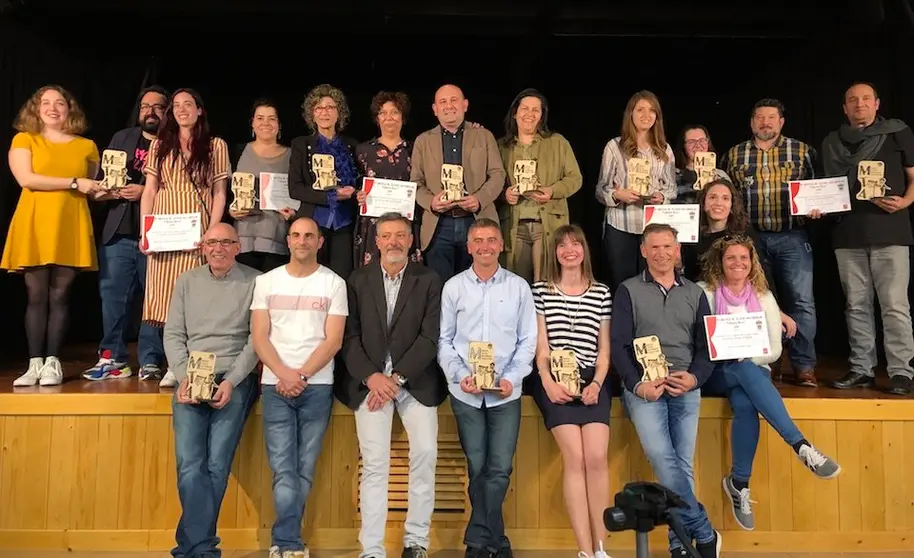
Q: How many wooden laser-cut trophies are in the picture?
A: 12